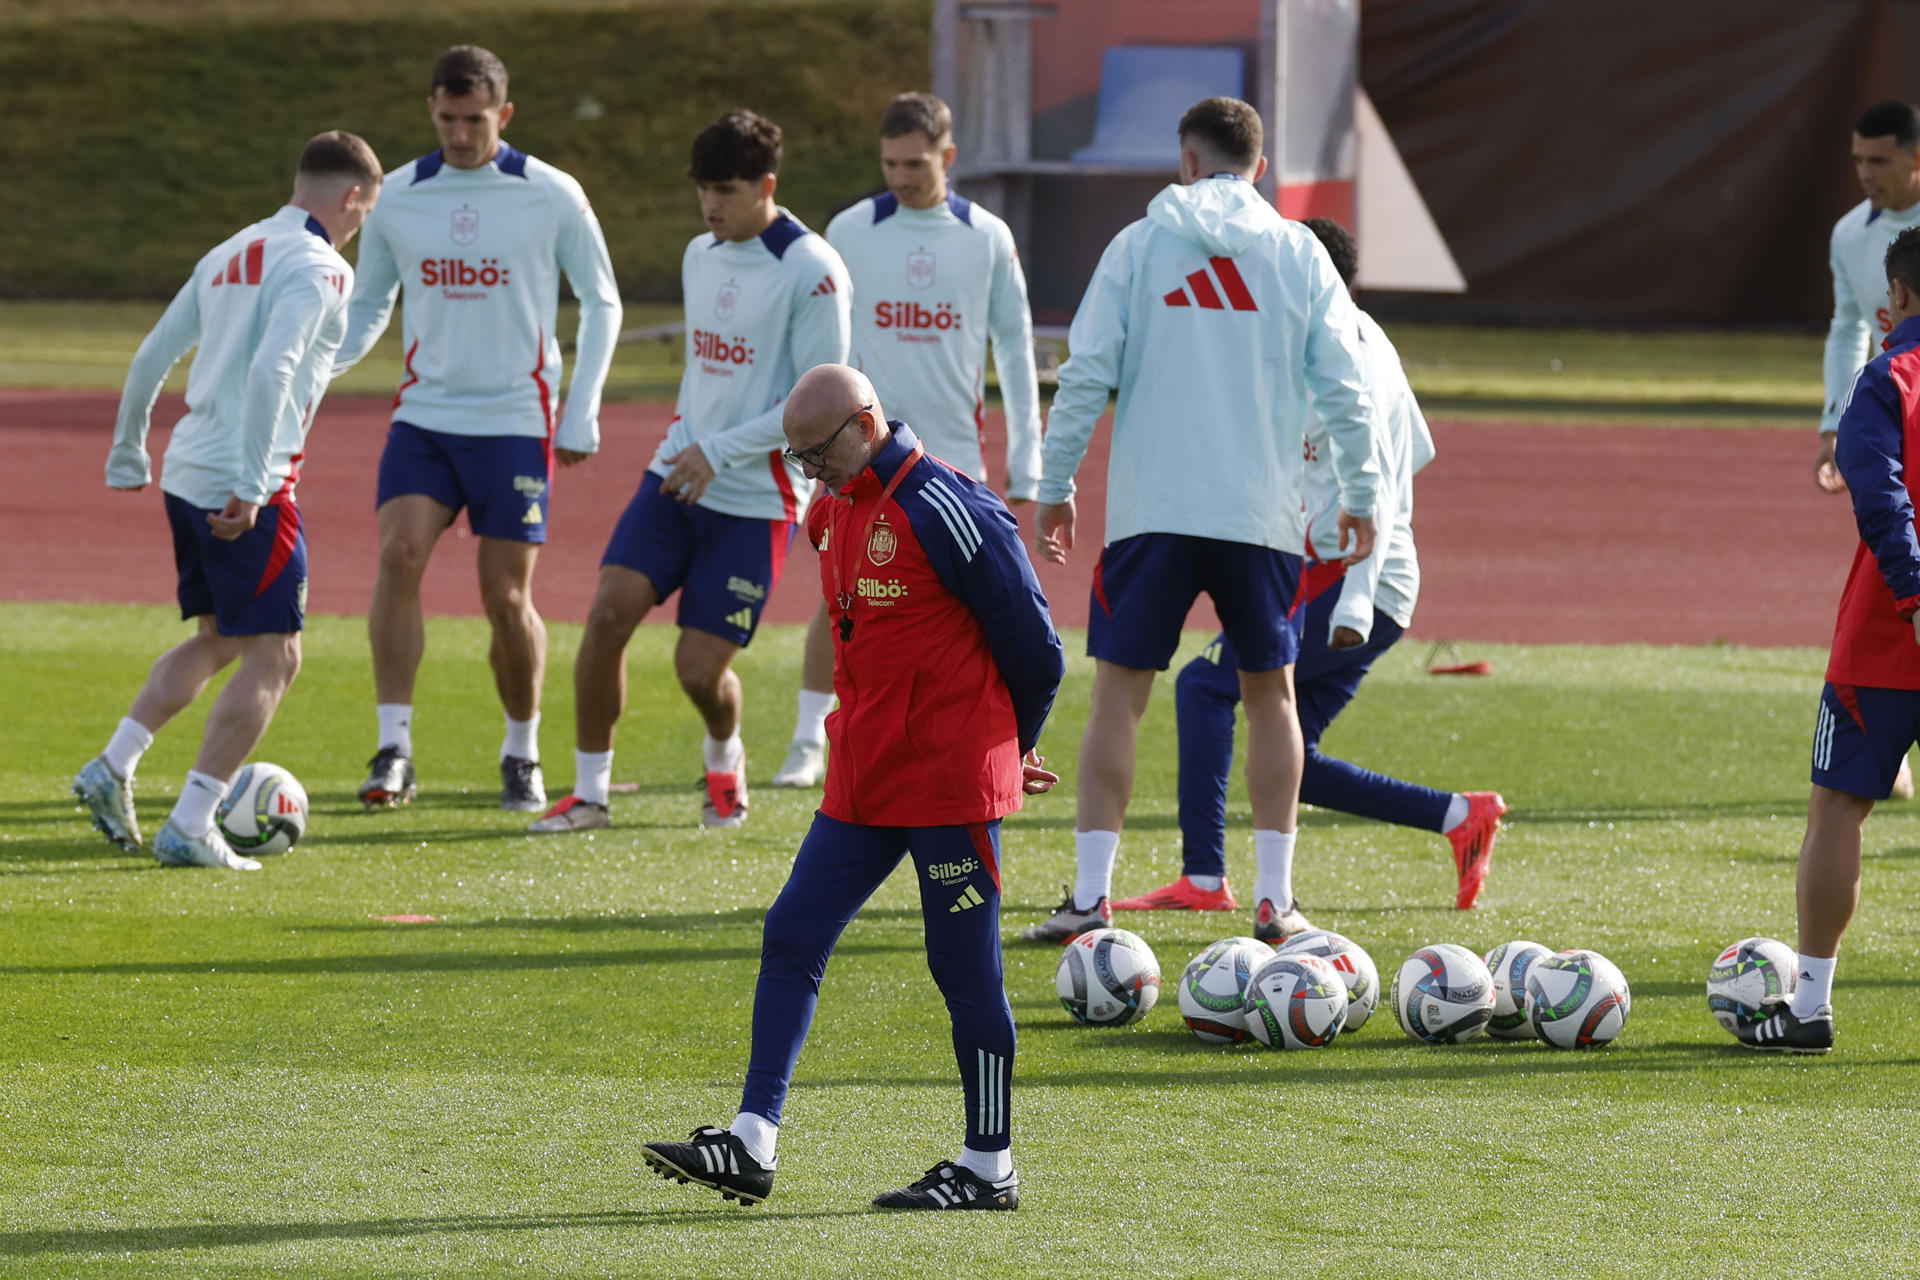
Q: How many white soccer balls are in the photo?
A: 9